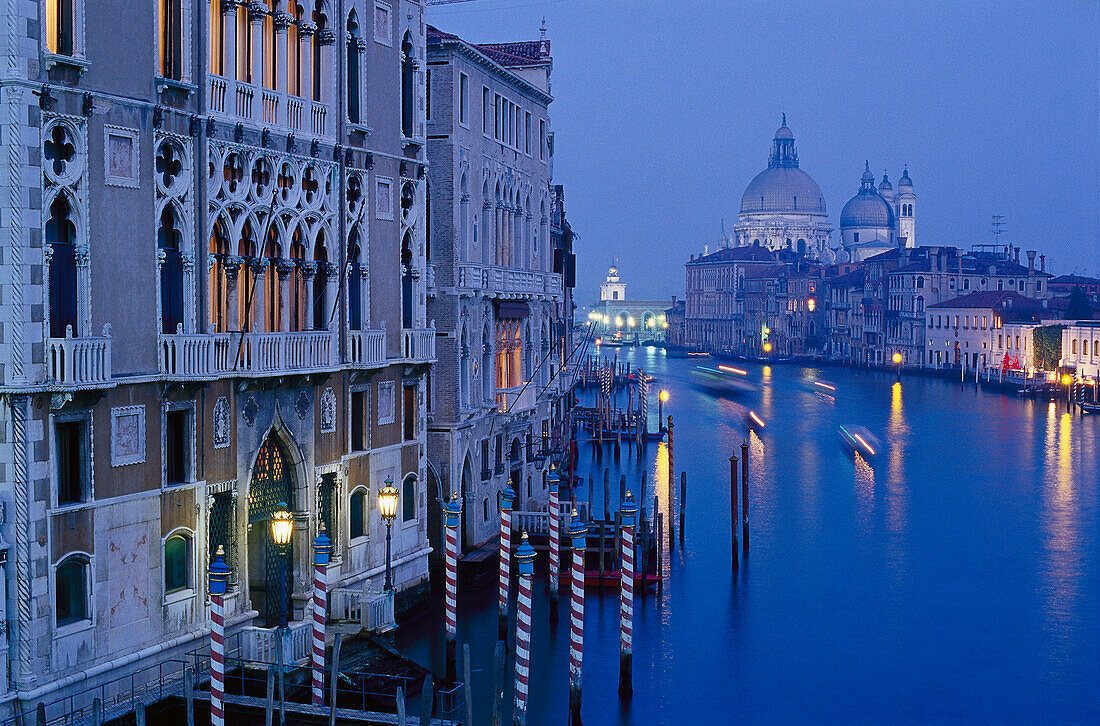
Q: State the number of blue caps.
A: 8